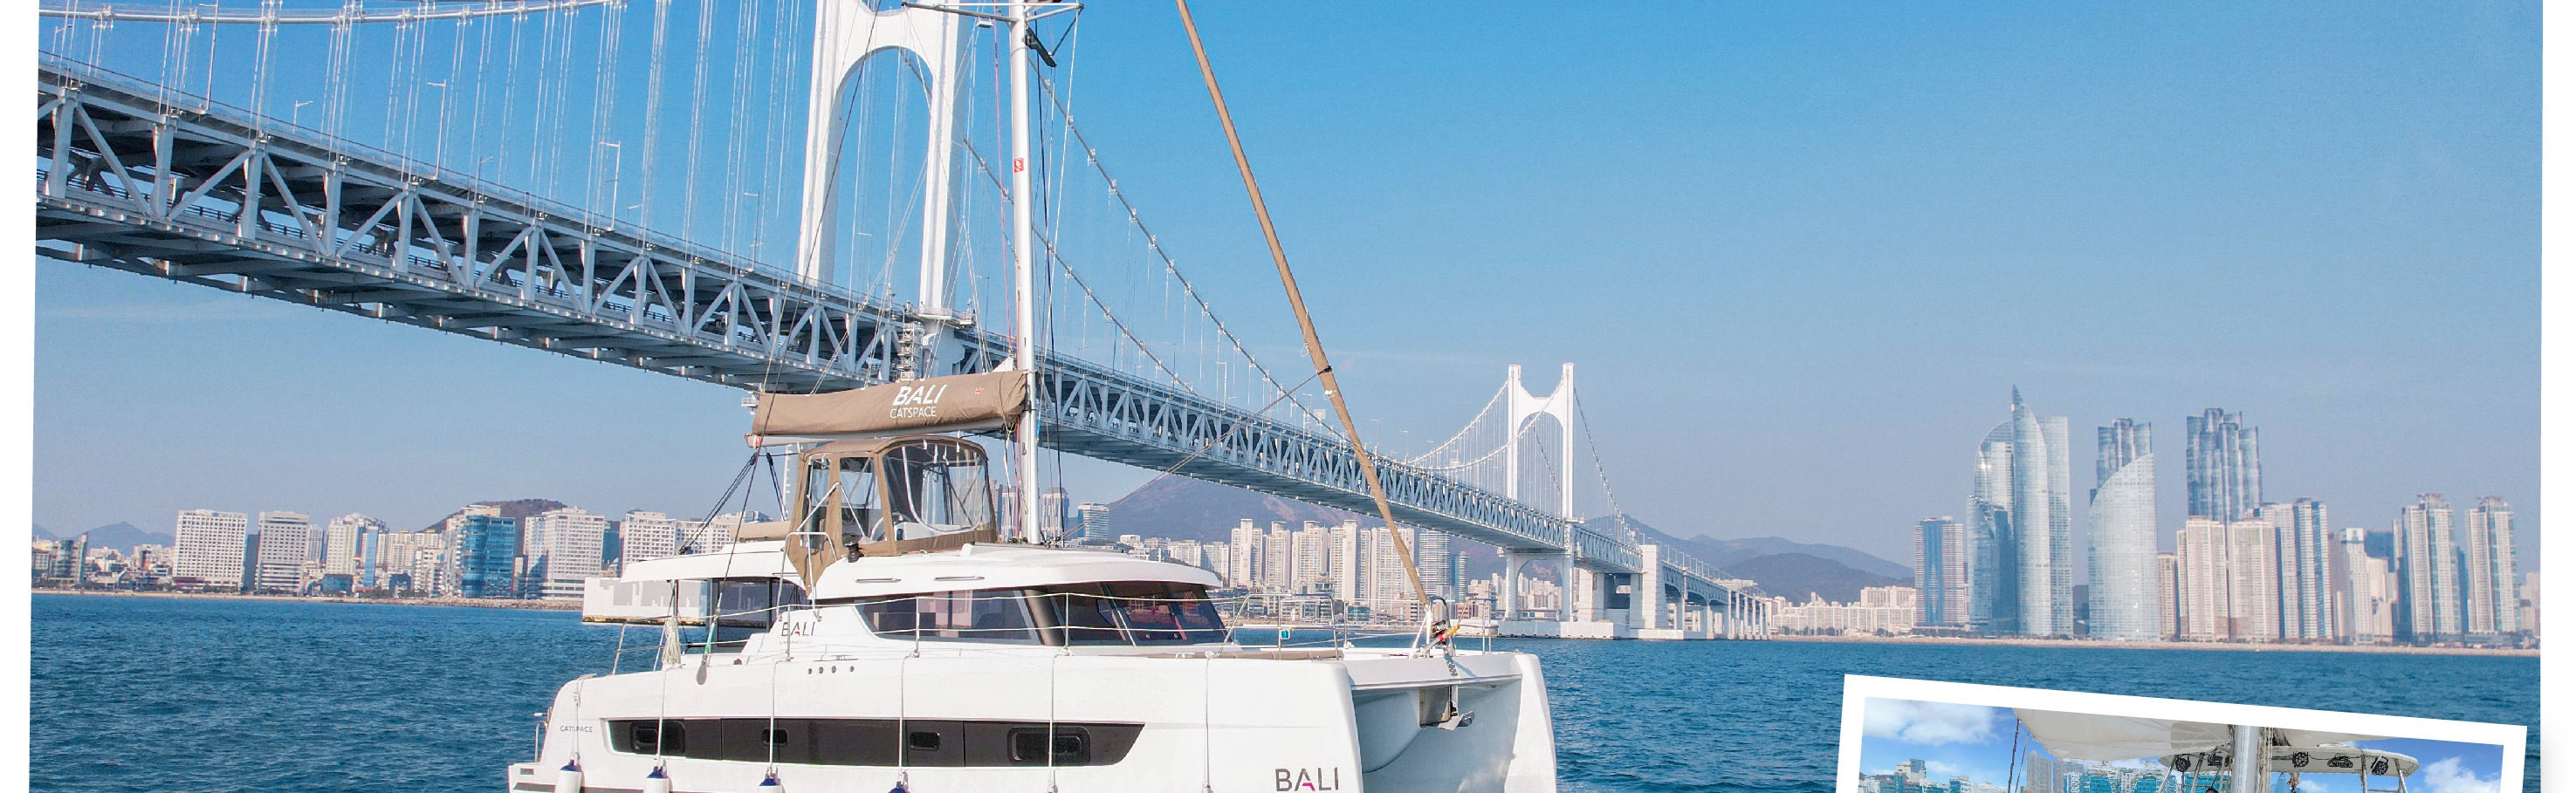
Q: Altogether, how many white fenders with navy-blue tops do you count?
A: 4